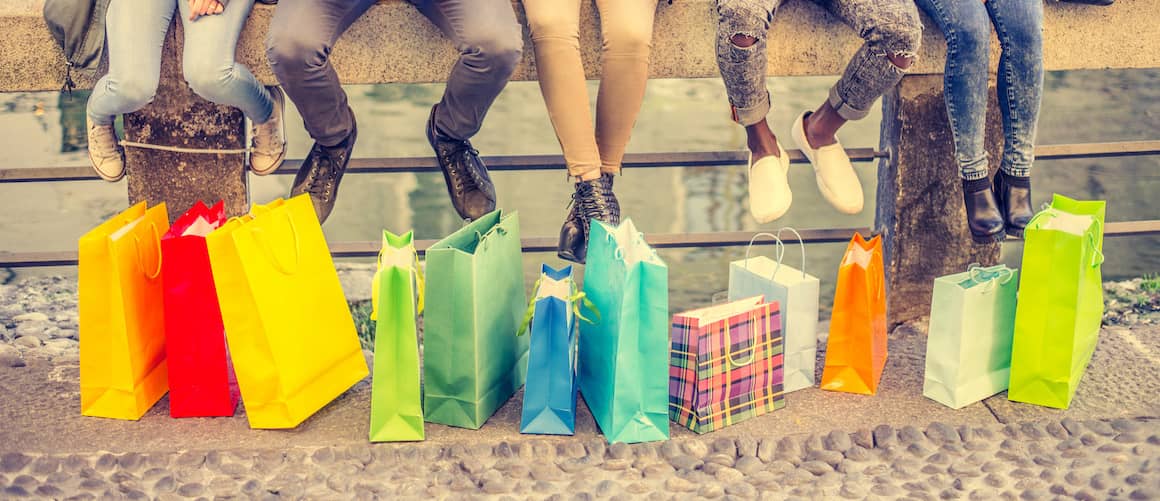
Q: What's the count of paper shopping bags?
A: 12